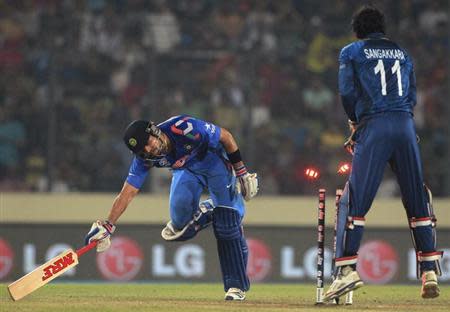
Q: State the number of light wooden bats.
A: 1